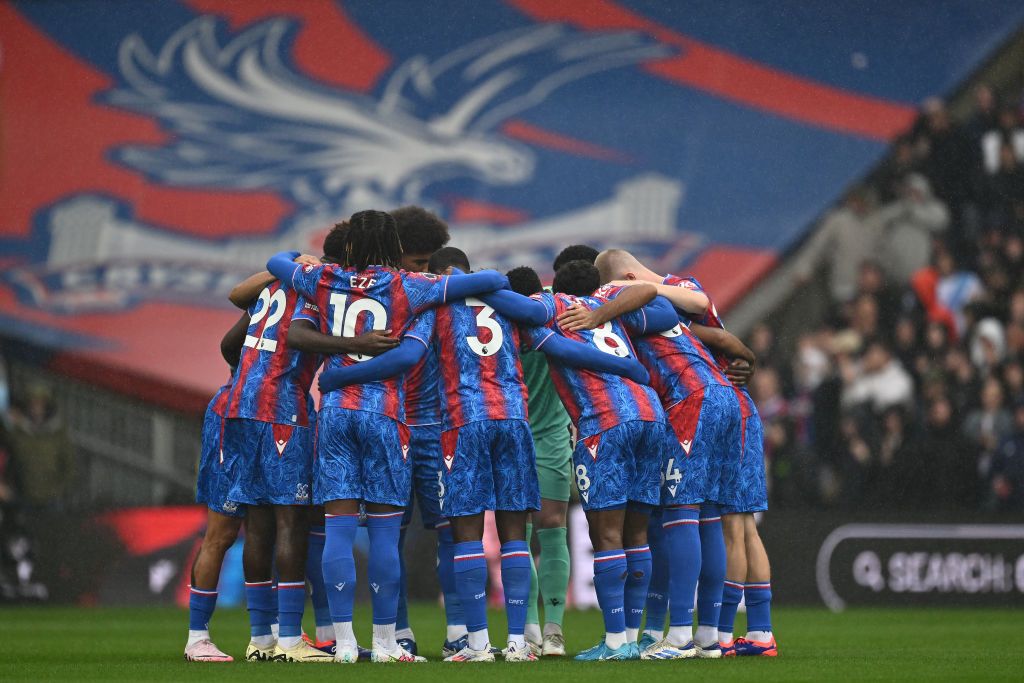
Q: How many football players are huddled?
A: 11